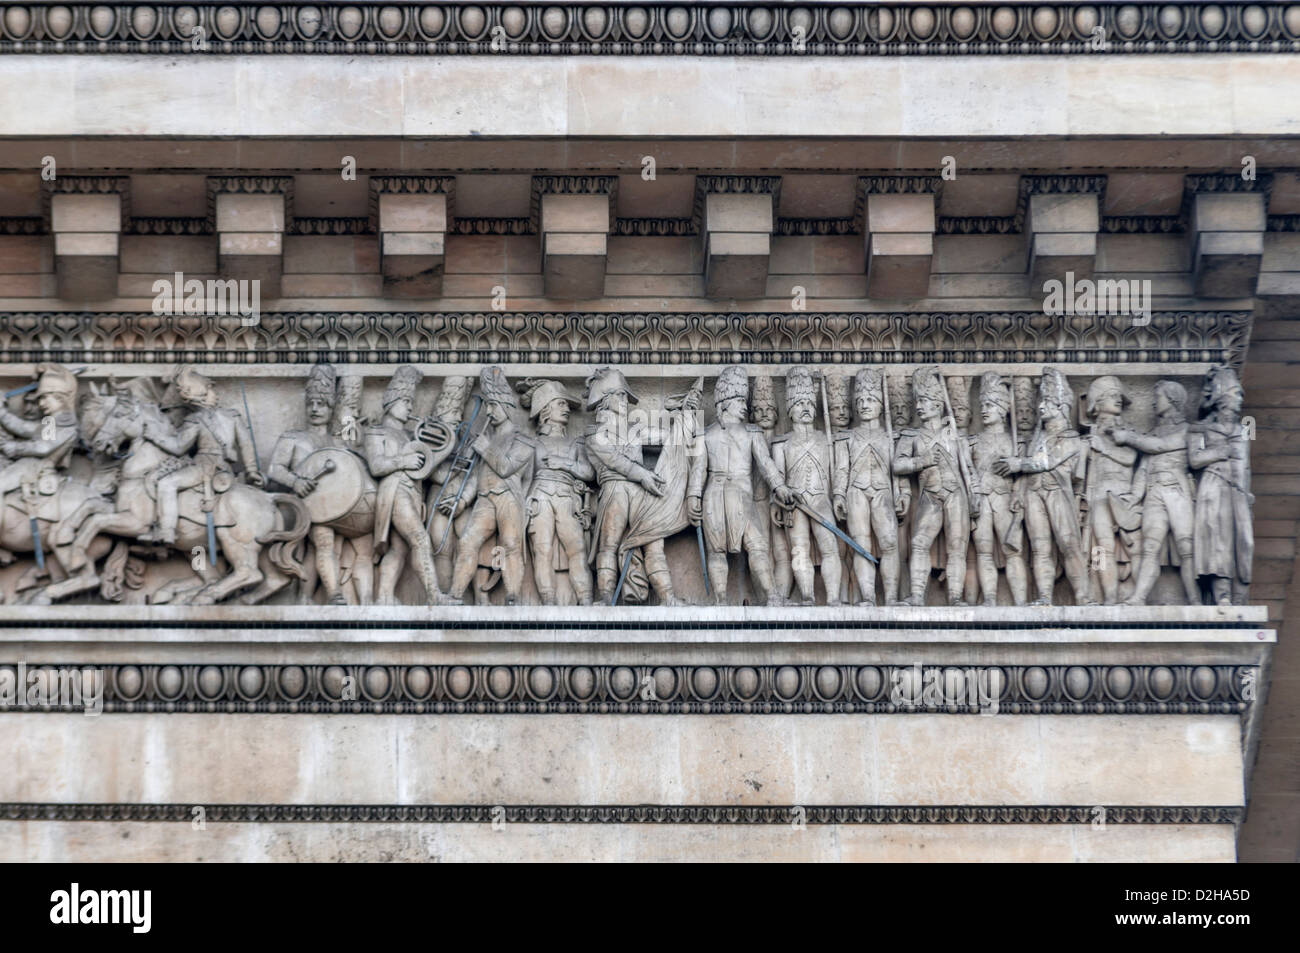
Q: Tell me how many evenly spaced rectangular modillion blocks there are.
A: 8